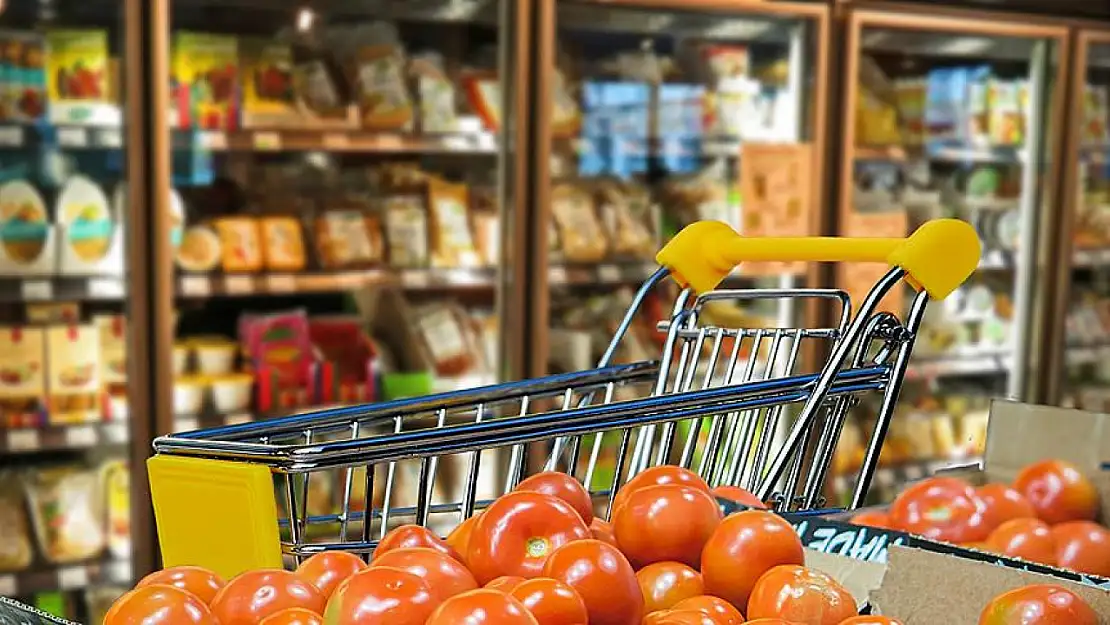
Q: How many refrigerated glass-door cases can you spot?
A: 5